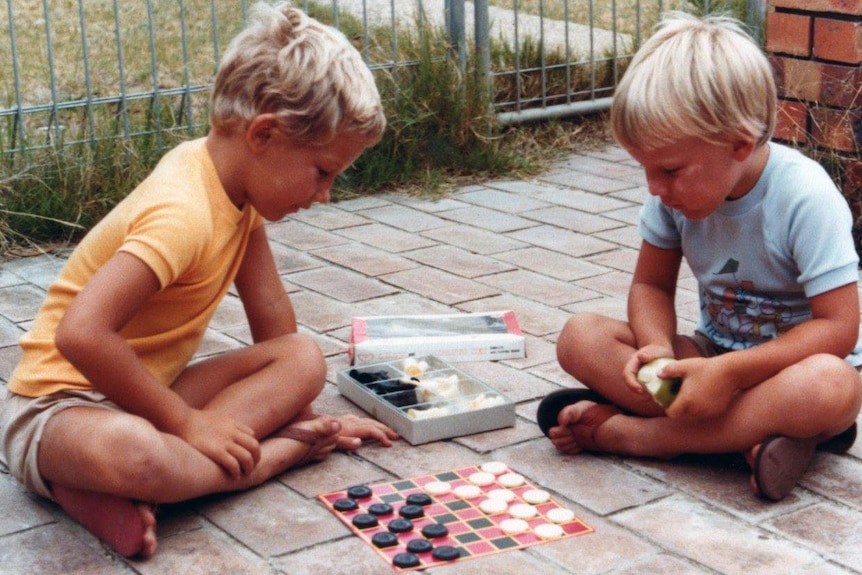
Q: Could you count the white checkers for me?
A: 12